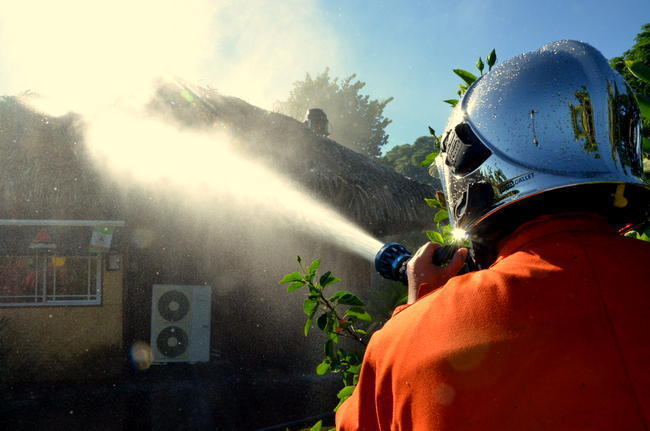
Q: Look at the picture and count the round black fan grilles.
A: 2